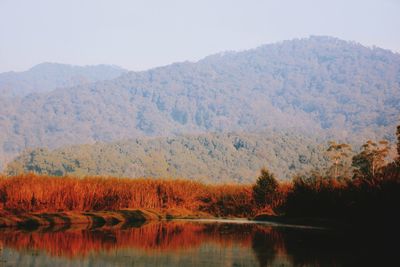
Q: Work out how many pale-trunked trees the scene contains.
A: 2